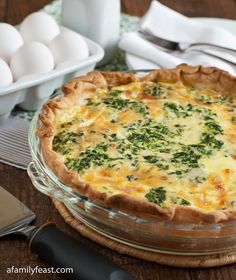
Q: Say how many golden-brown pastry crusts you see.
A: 1